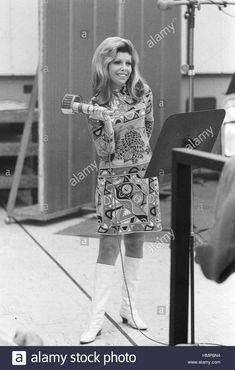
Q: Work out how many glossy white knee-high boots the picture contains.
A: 2